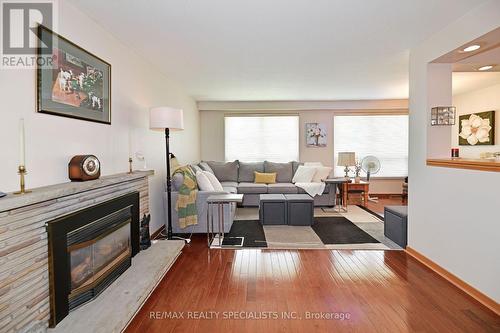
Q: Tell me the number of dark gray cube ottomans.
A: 3